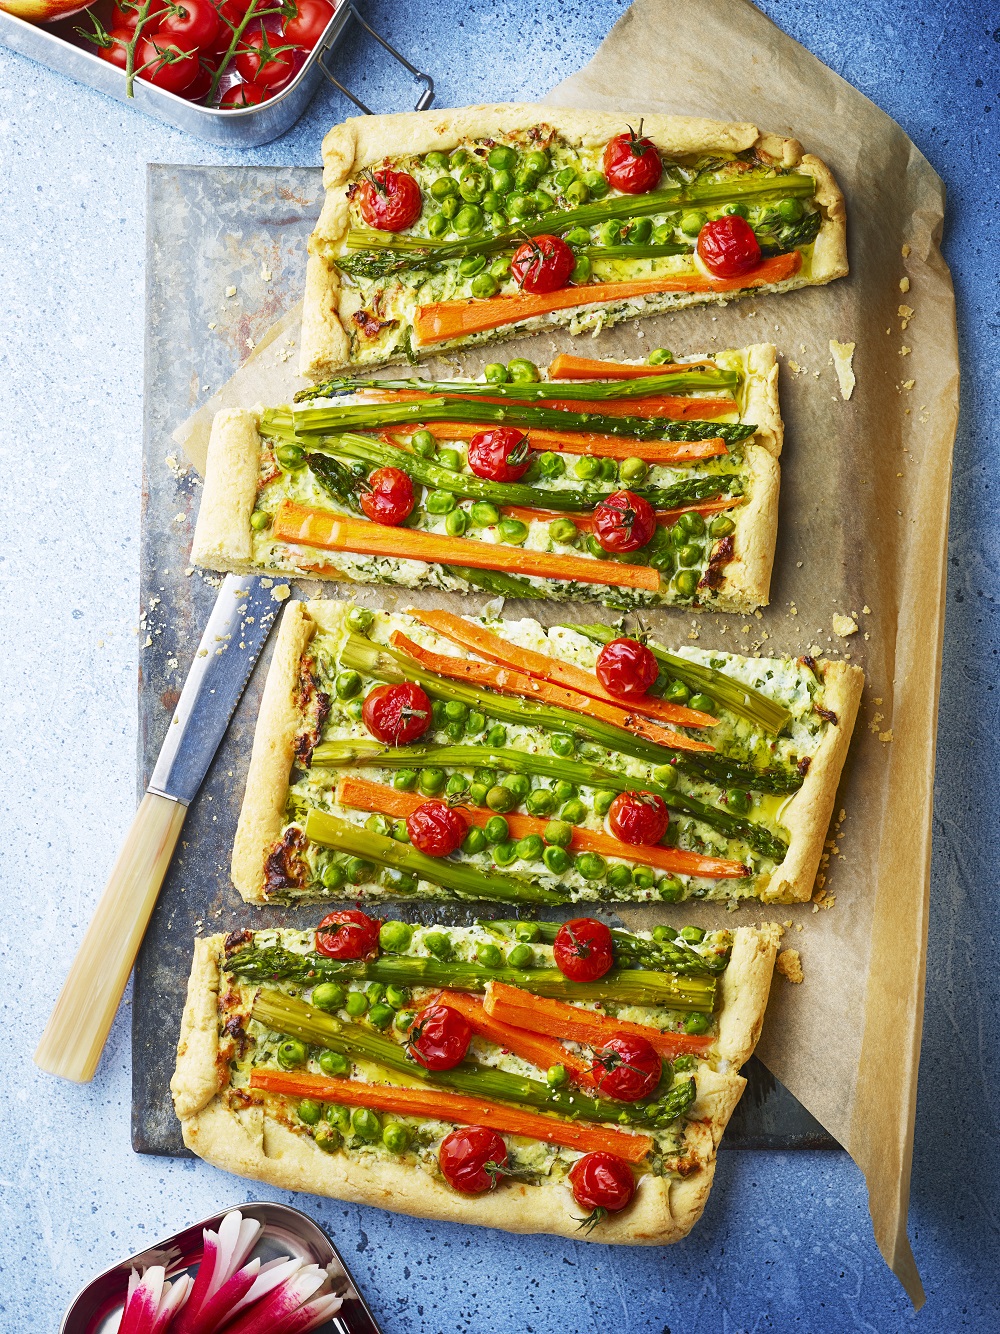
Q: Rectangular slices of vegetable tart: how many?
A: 4